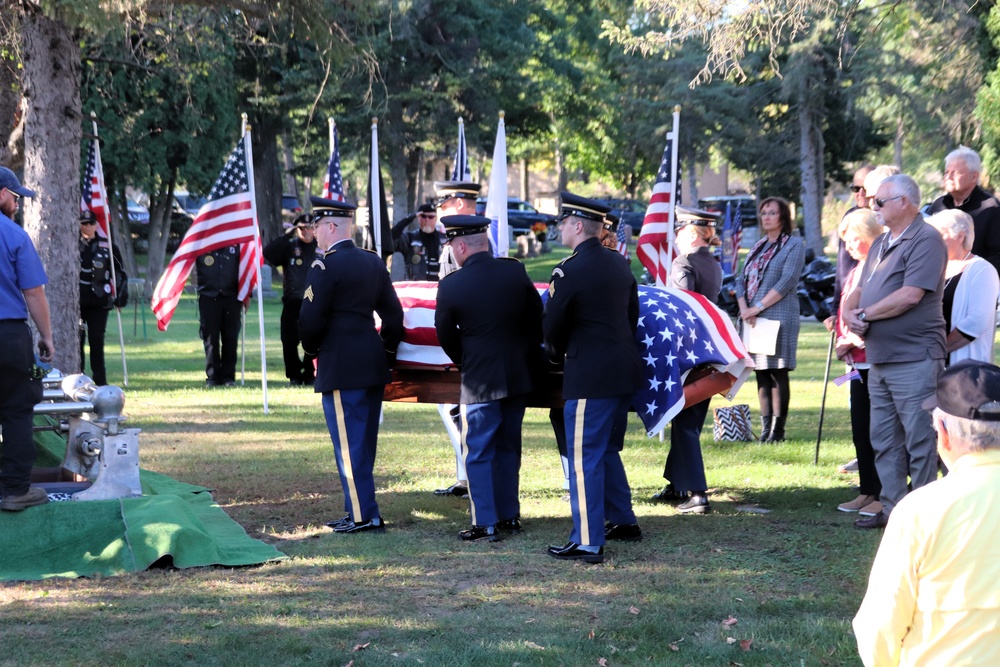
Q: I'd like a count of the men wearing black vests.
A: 4